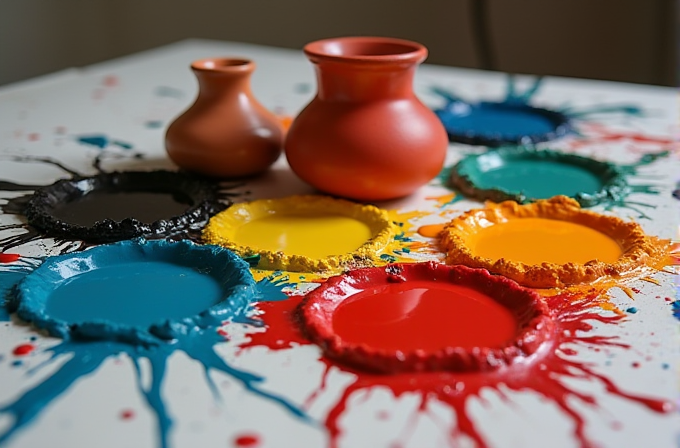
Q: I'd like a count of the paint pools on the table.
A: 7